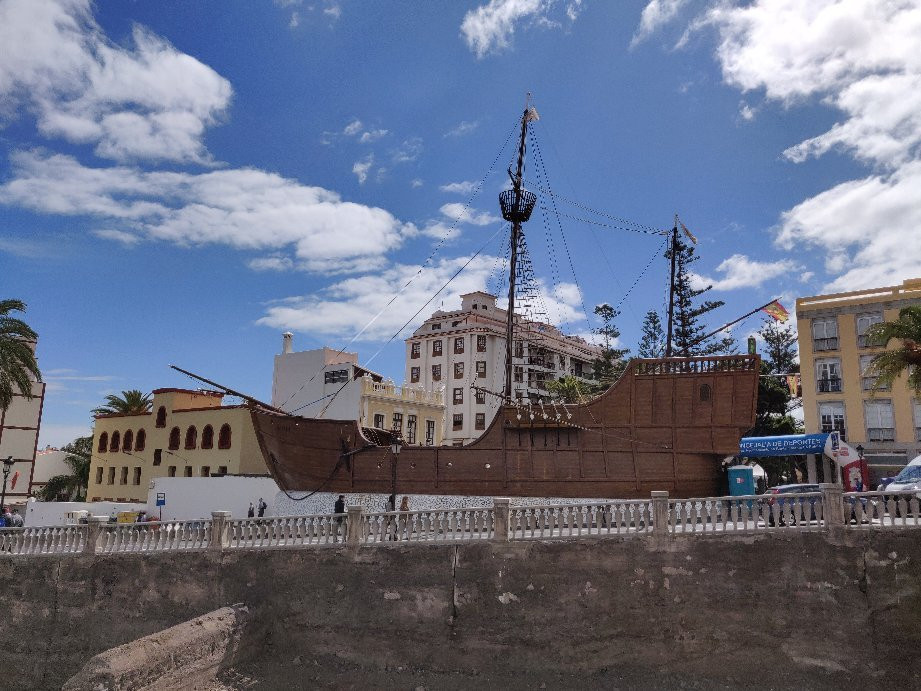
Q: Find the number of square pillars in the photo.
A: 6